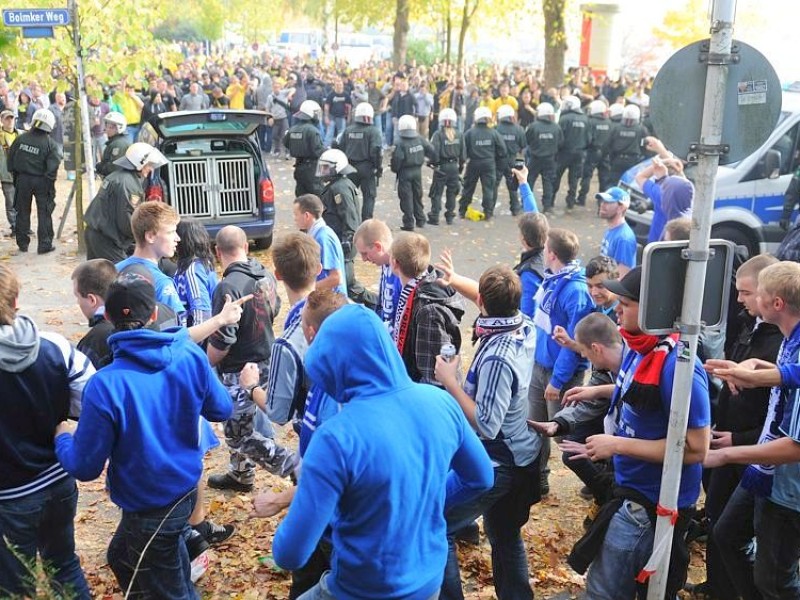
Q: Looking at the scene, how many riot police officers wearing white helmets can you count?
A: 15